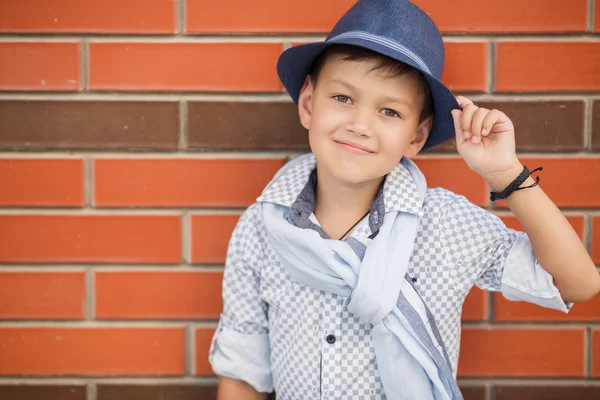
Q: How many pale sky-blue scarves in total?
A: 1